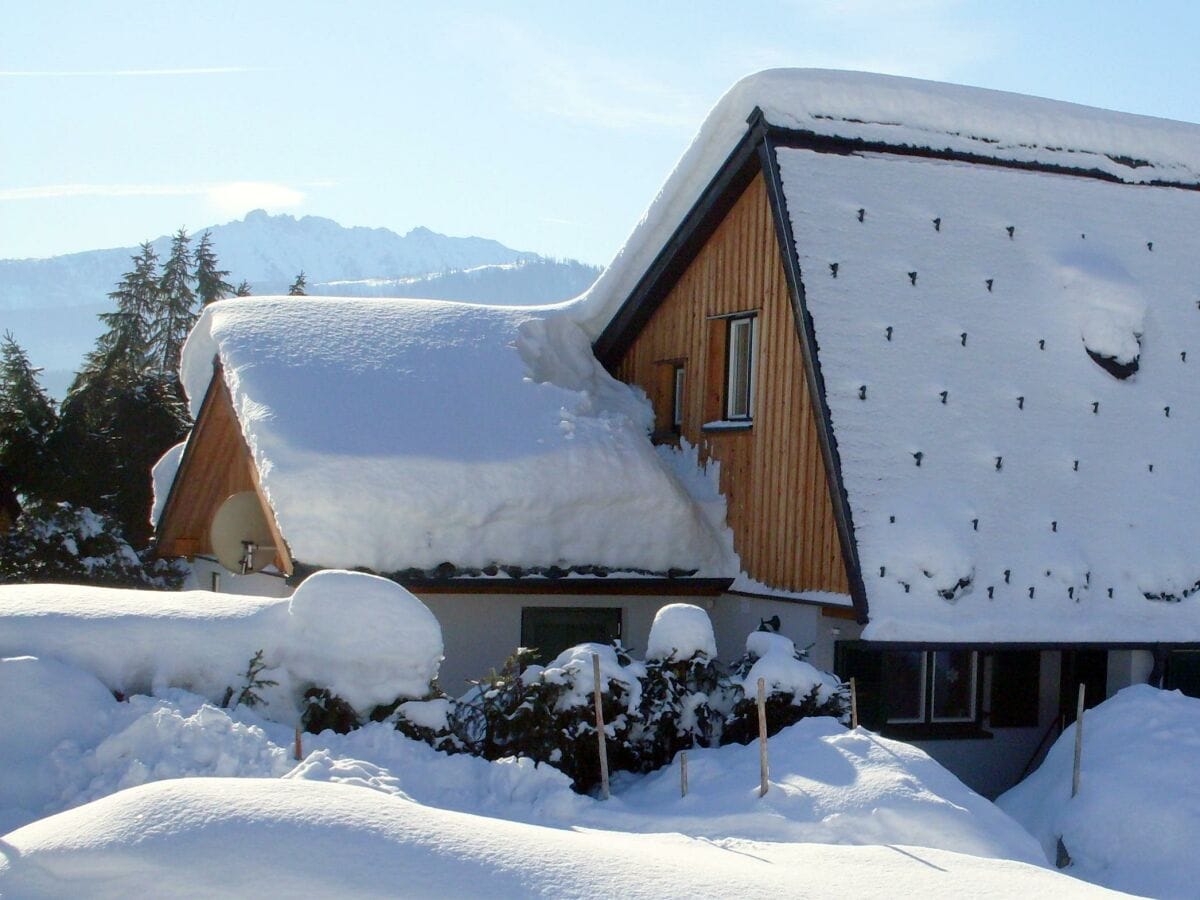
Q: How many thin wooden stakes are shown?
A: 6